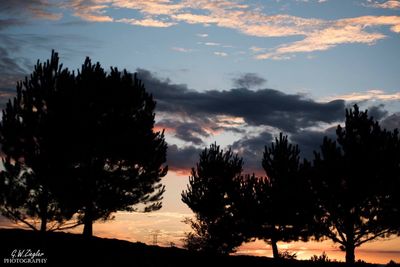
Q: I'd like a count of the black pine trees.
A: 5